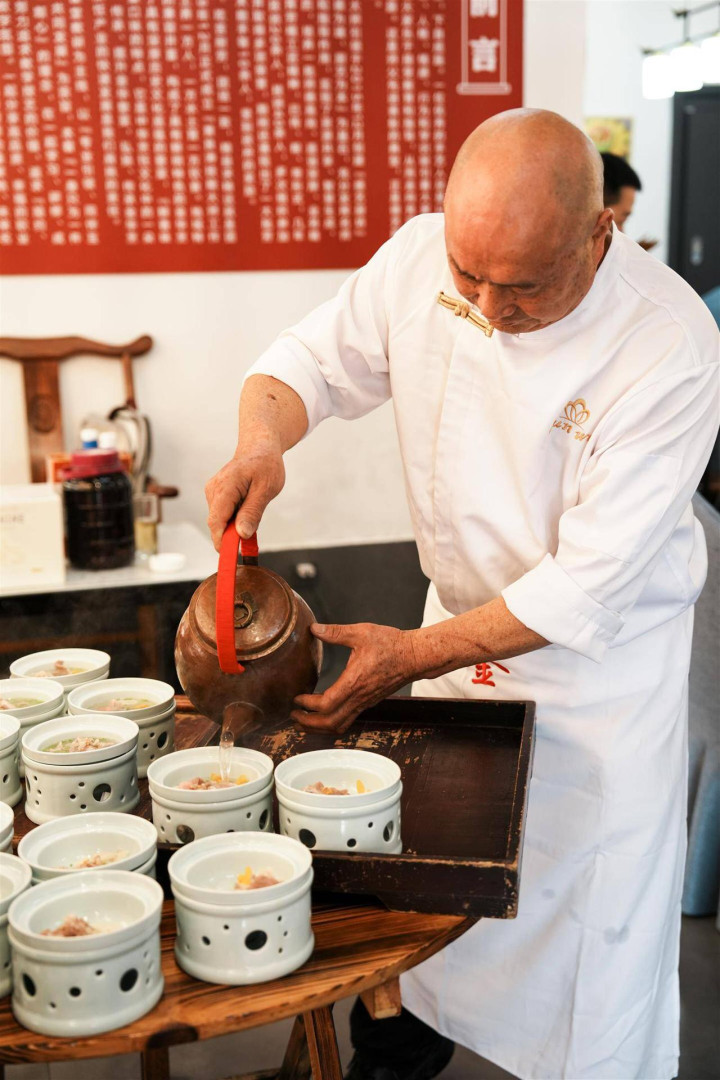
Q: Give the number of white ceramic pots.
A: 12